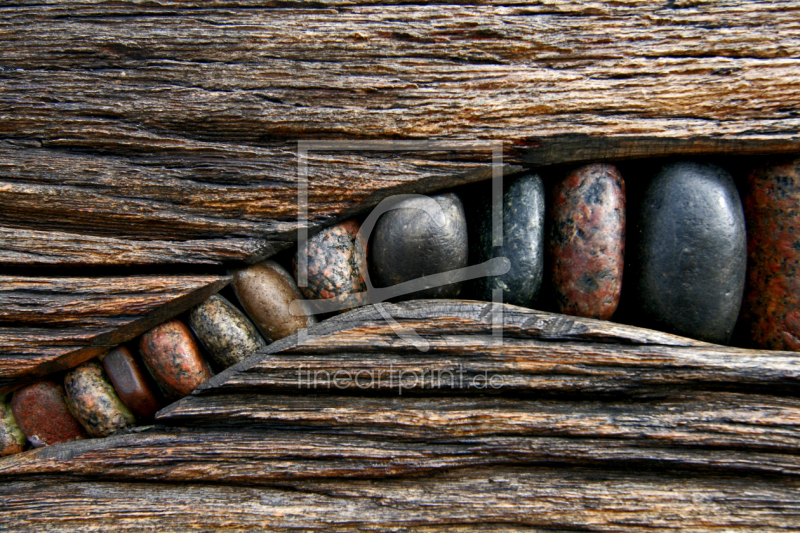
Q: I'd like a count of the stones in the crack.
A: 13